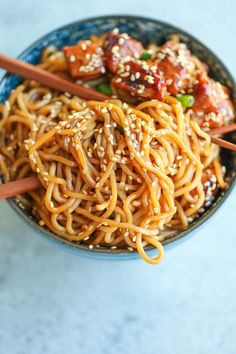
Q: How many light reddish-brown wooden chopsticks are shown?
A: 2